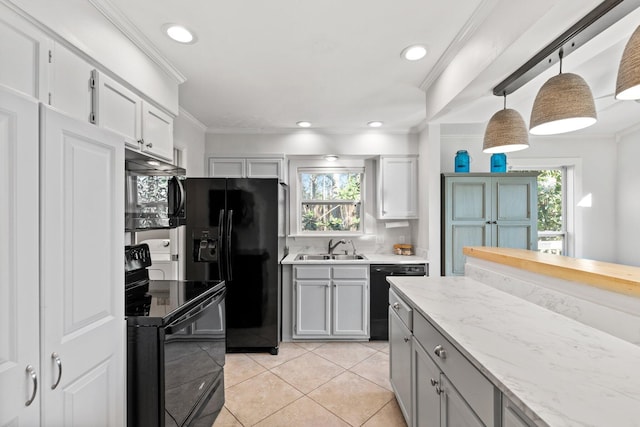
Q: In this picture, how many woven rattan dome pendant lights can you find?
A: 3